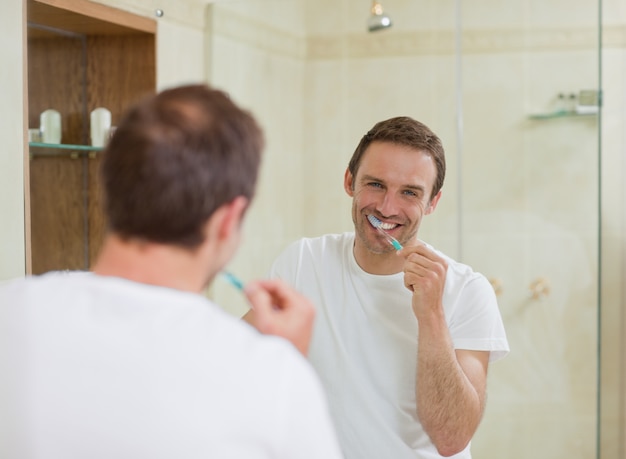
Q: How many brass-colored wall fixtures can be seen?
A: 2